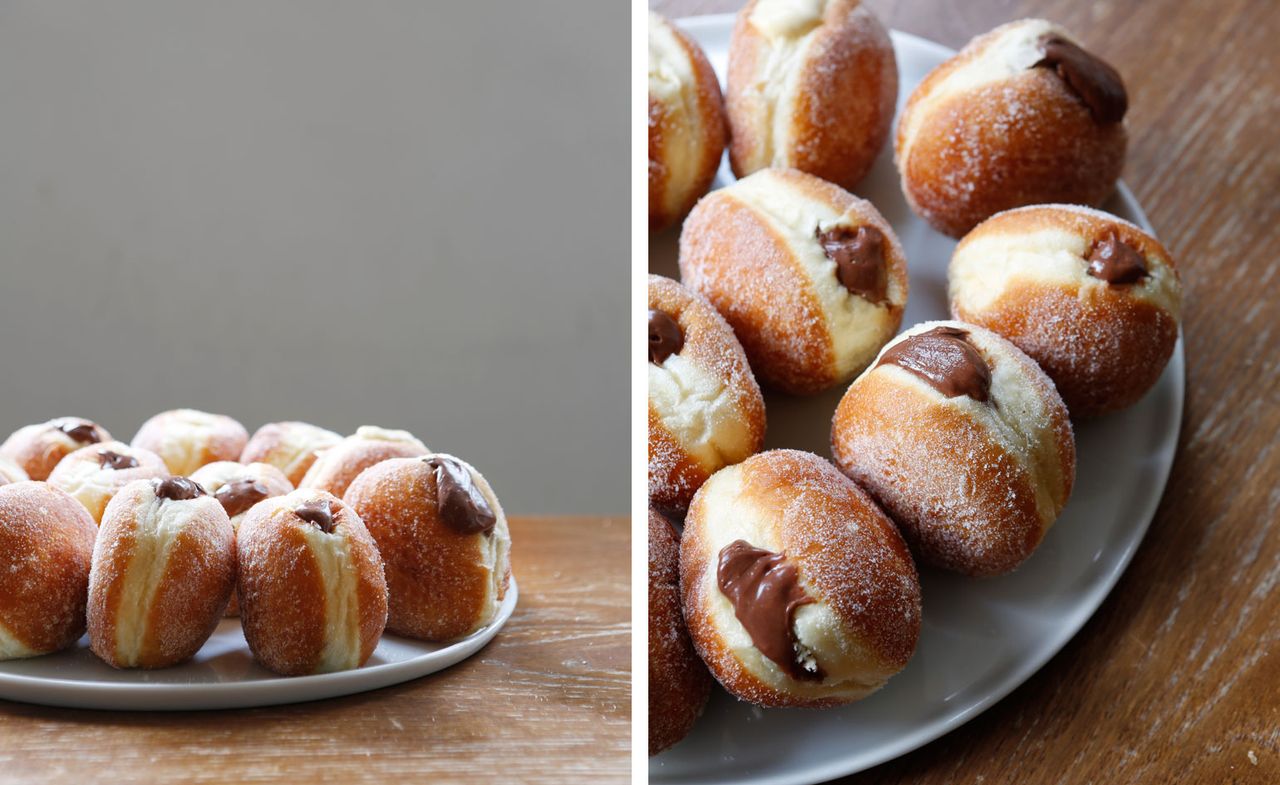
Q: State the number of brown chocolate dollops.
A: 12